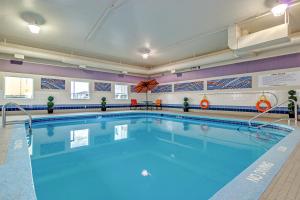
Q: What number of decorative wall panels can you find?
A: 6